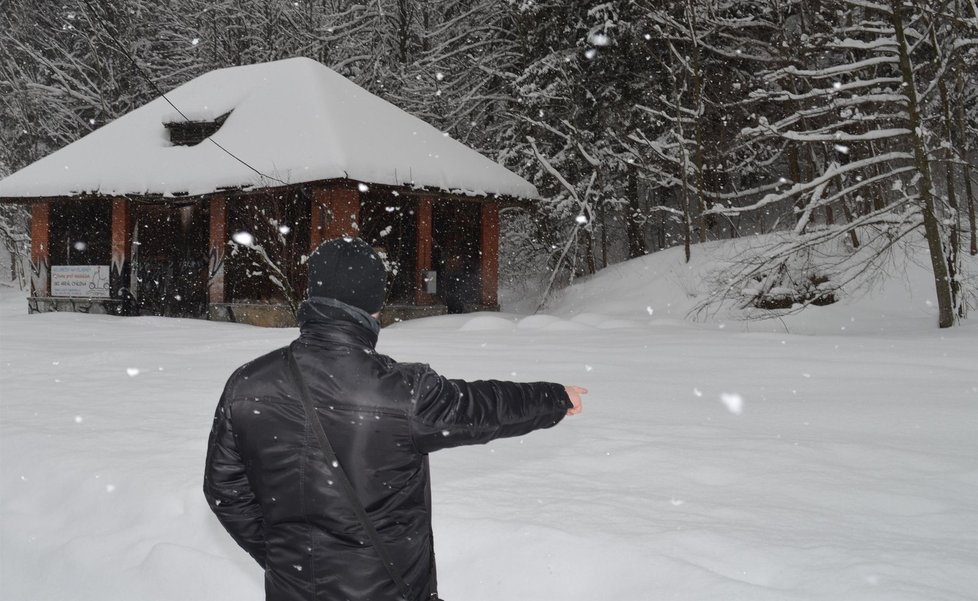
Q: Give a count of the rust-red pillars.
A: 6